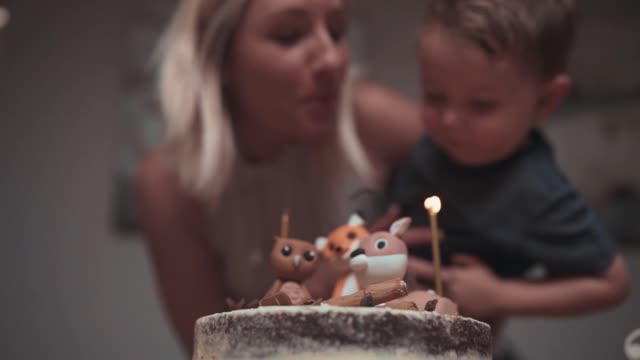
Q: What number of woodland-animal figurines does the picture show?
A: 3